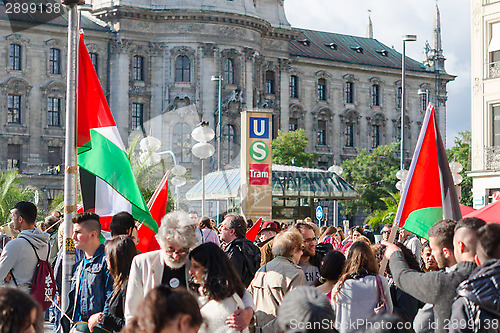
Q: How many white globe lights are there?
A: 11